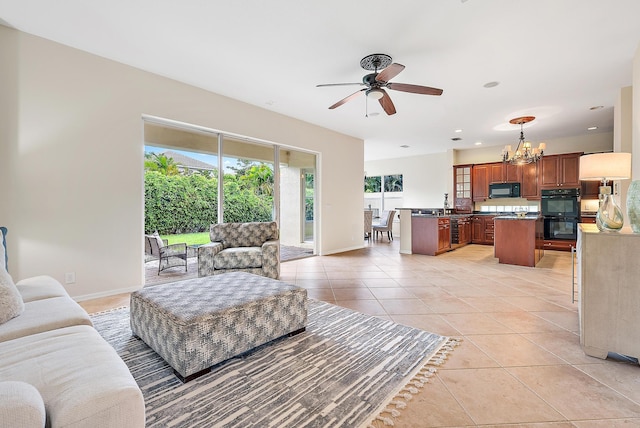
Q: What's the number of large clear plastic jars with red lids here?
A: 0